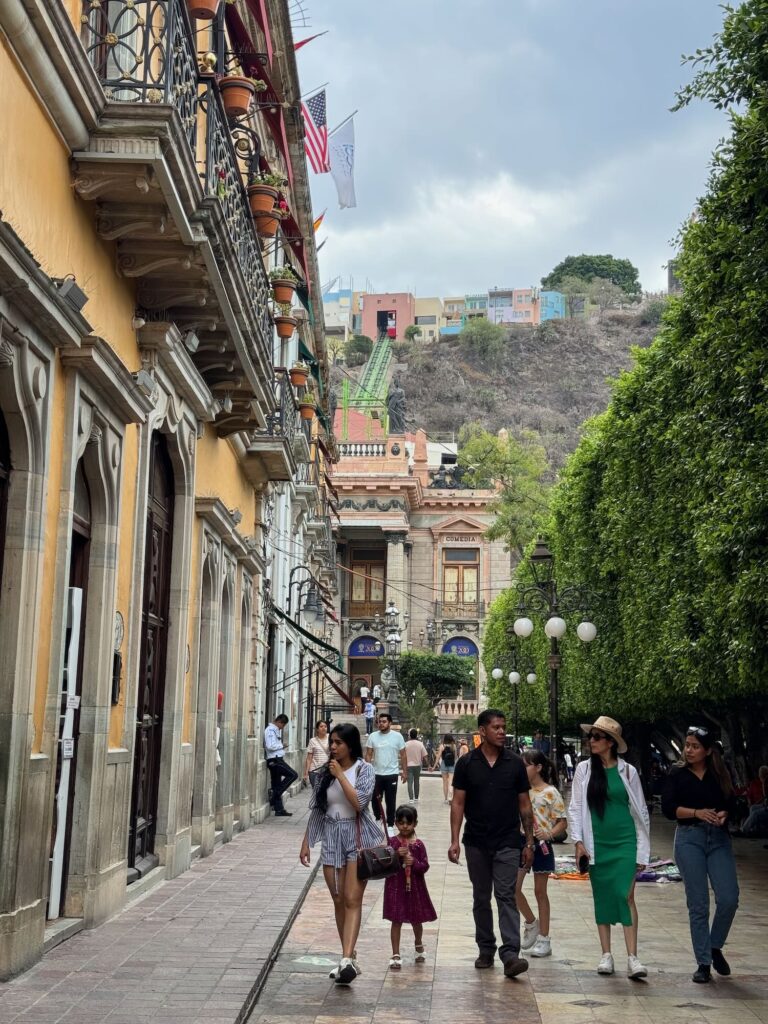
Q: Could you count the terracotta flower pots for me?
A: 8